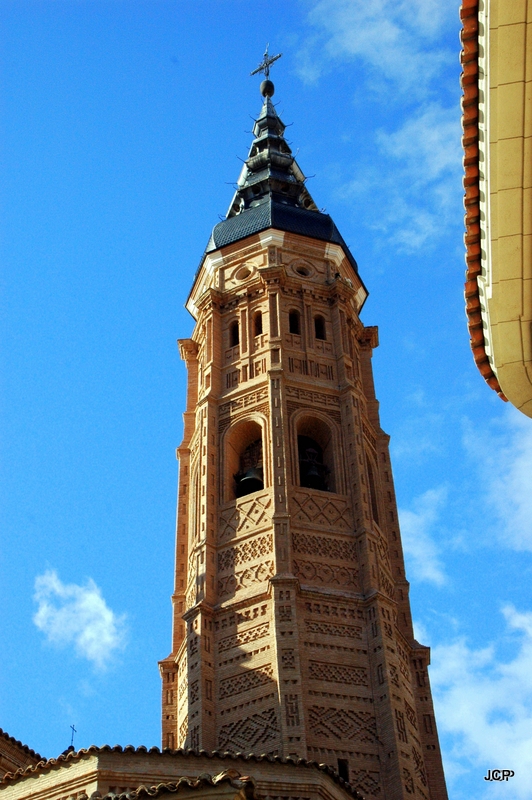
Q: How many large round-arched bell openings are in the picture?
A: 2